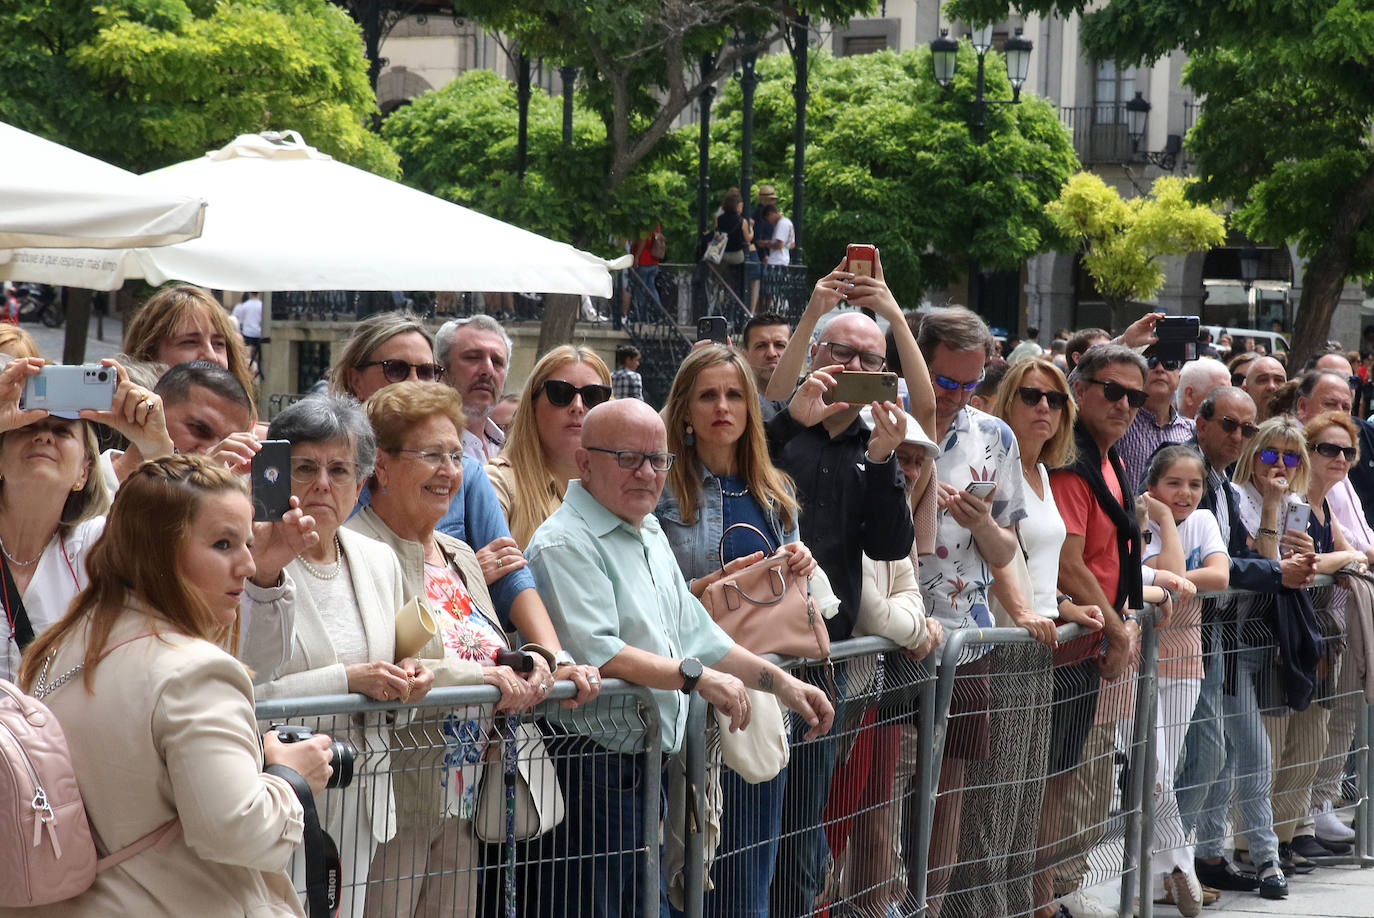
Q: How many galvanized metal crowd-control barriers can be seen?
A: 4